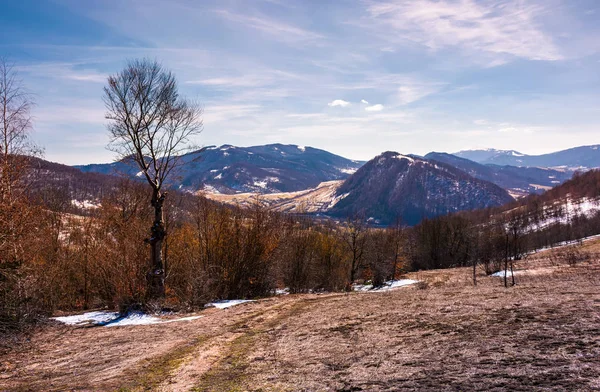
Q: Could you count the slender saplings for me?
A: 3